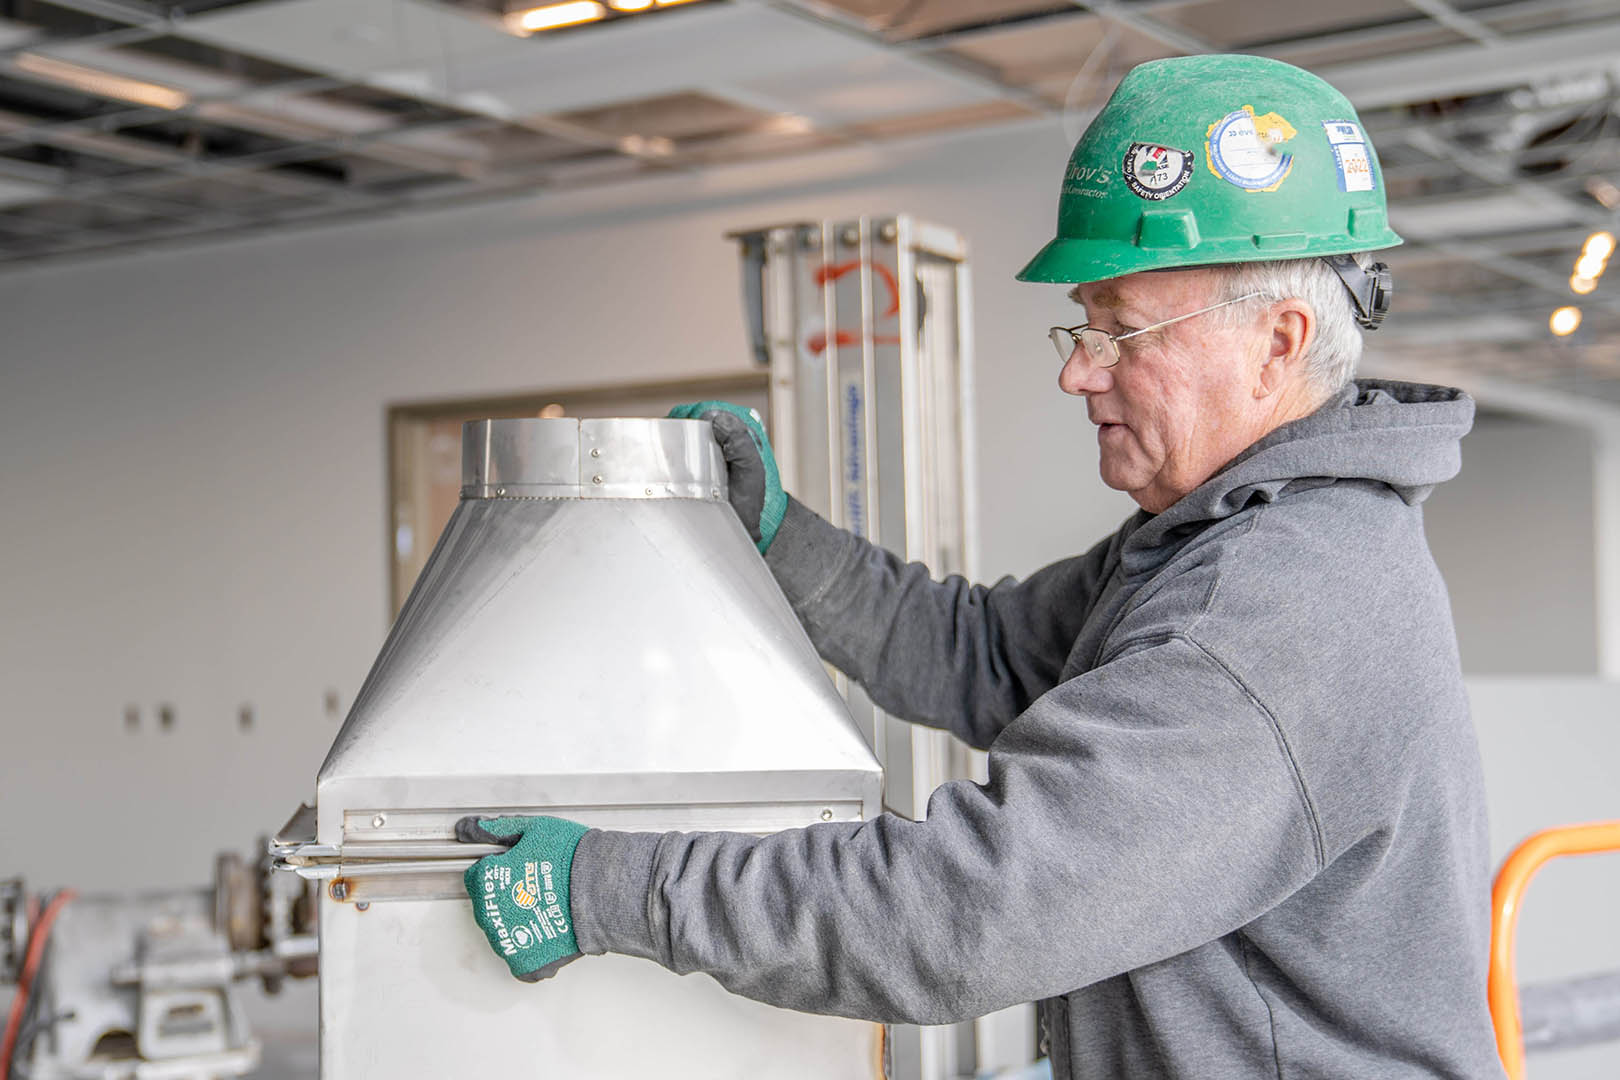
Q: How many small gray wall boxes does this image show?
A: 4